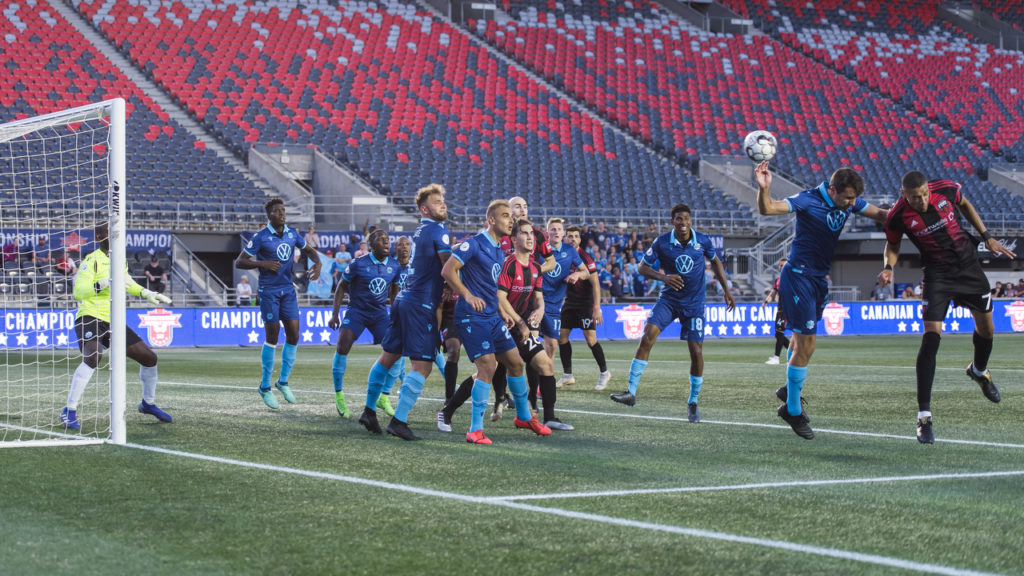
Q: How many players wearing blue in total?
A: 8